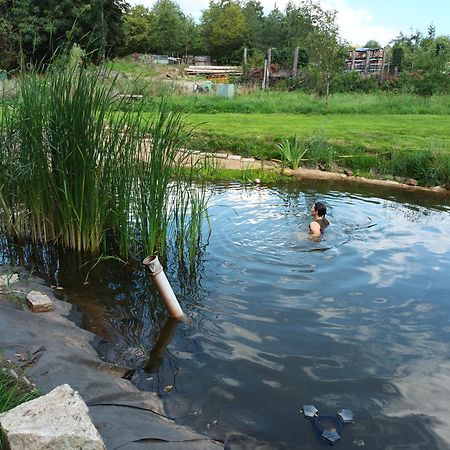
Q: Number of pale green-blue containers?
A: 2